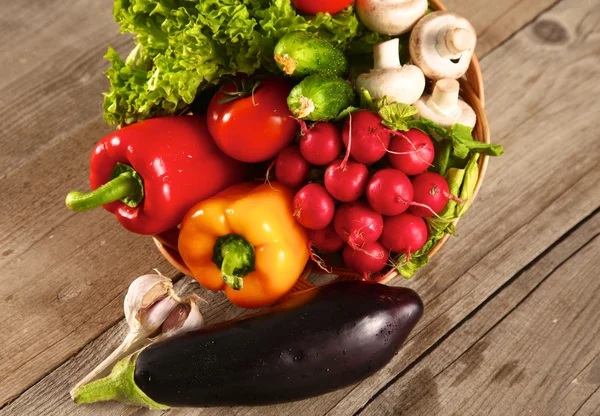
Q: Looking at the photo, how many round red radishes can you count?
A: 12